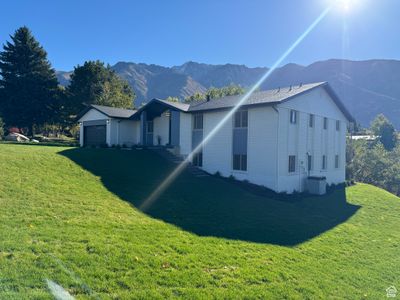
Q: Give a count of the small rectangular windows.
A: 8